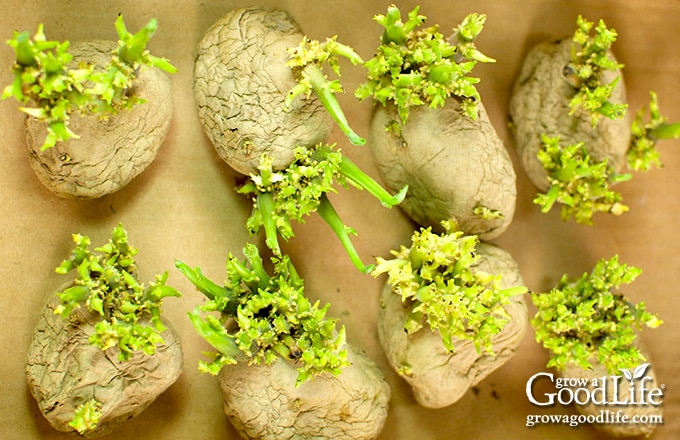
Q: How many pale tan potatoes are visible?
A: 8